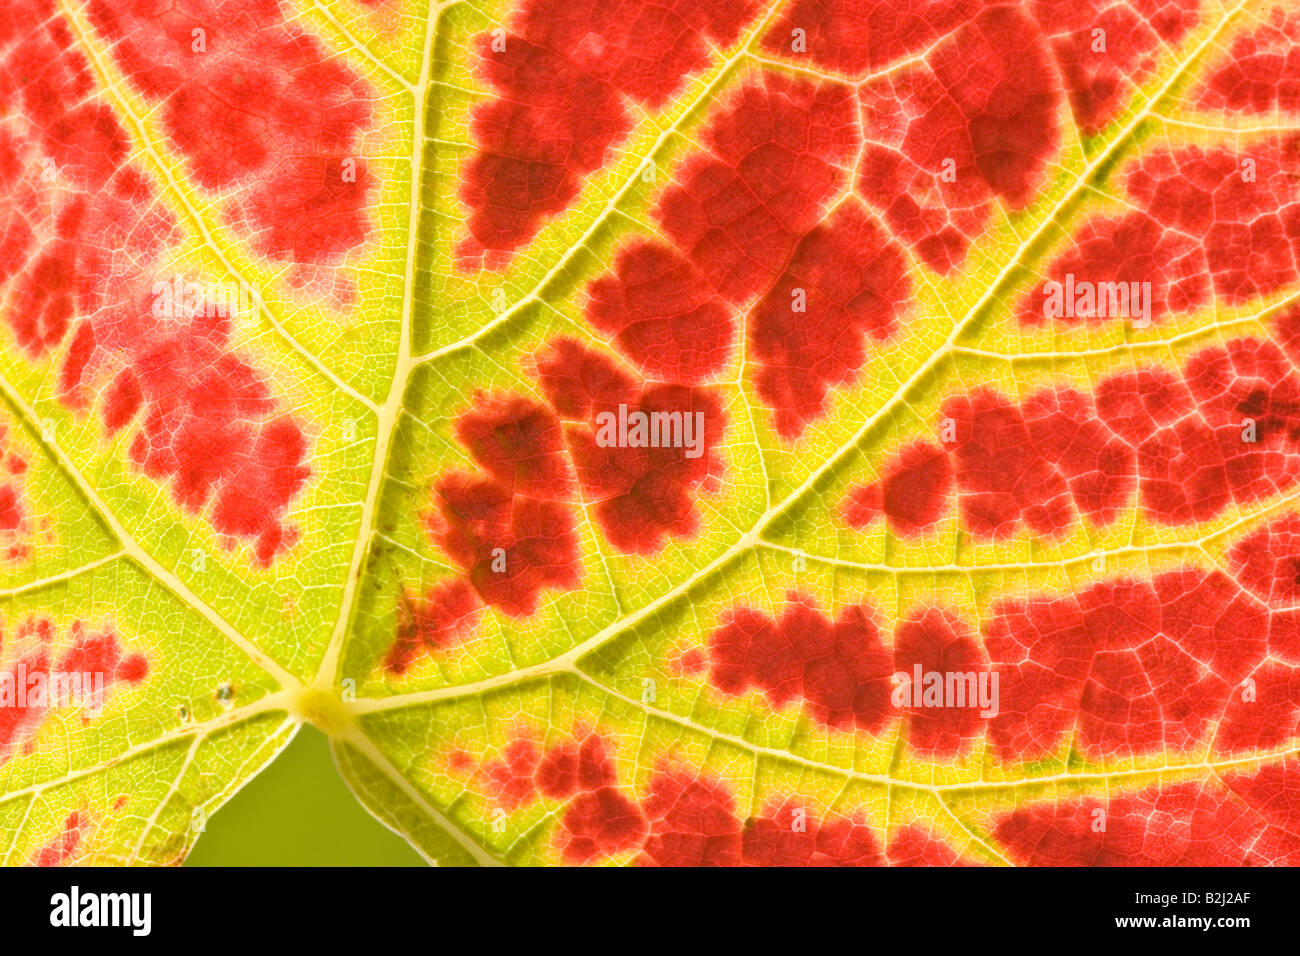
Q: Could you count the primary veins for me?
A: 5